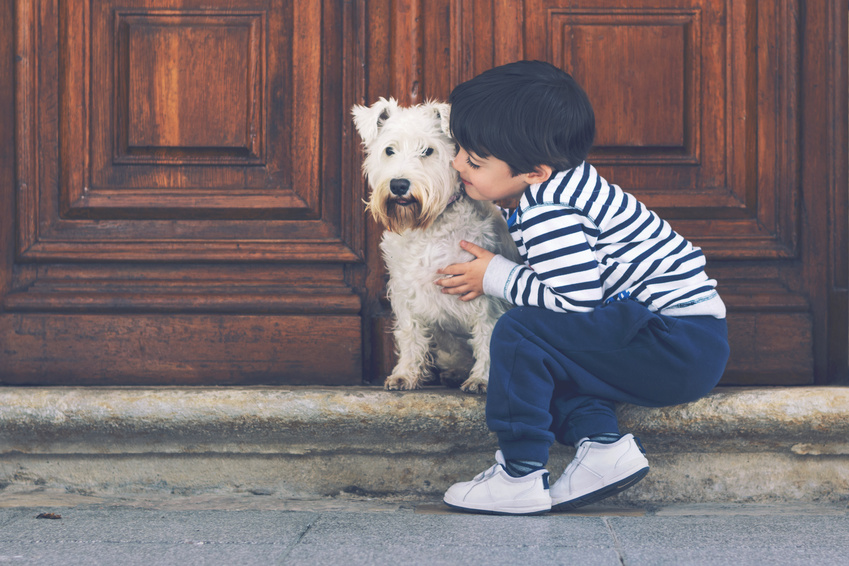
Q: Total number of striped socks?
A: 2